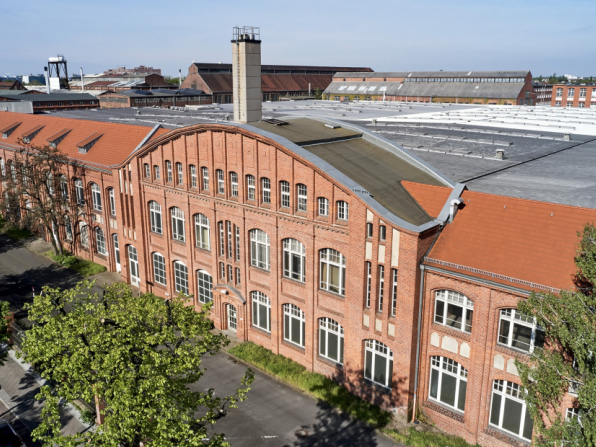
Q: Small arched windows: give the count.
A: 14